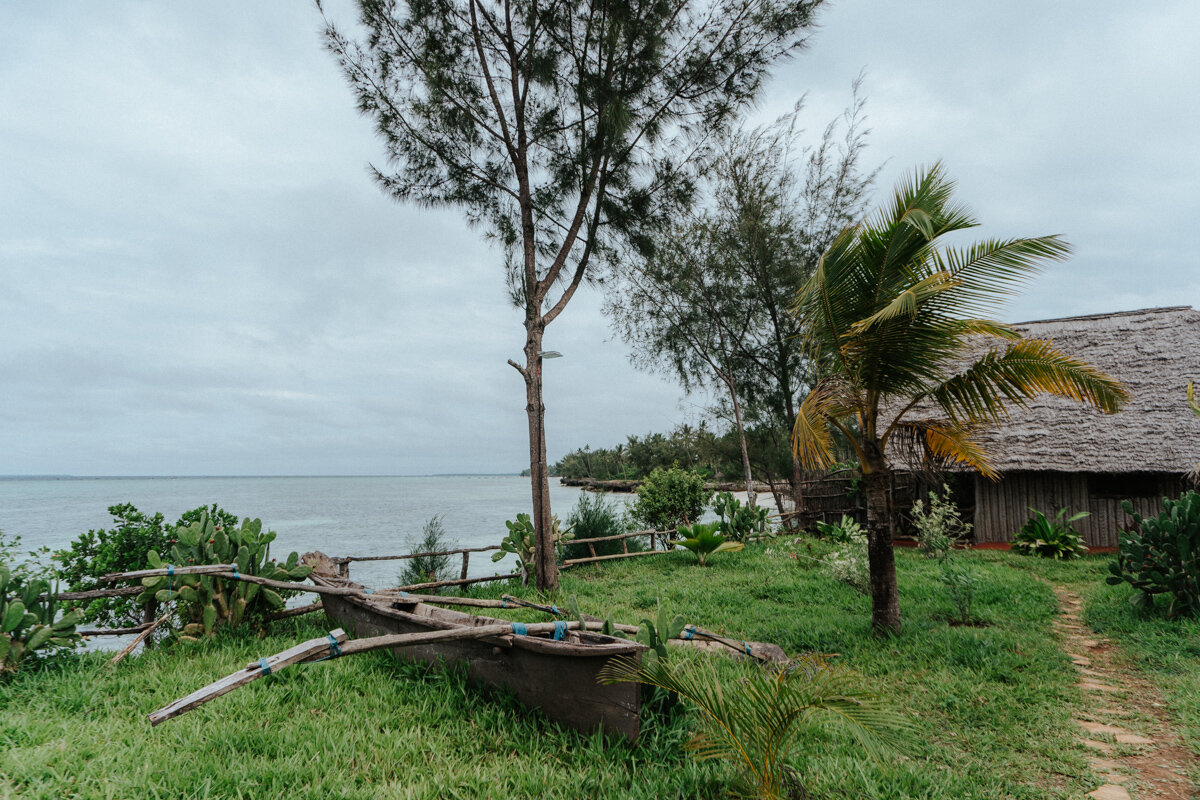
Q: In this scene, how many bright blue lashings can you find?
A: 12